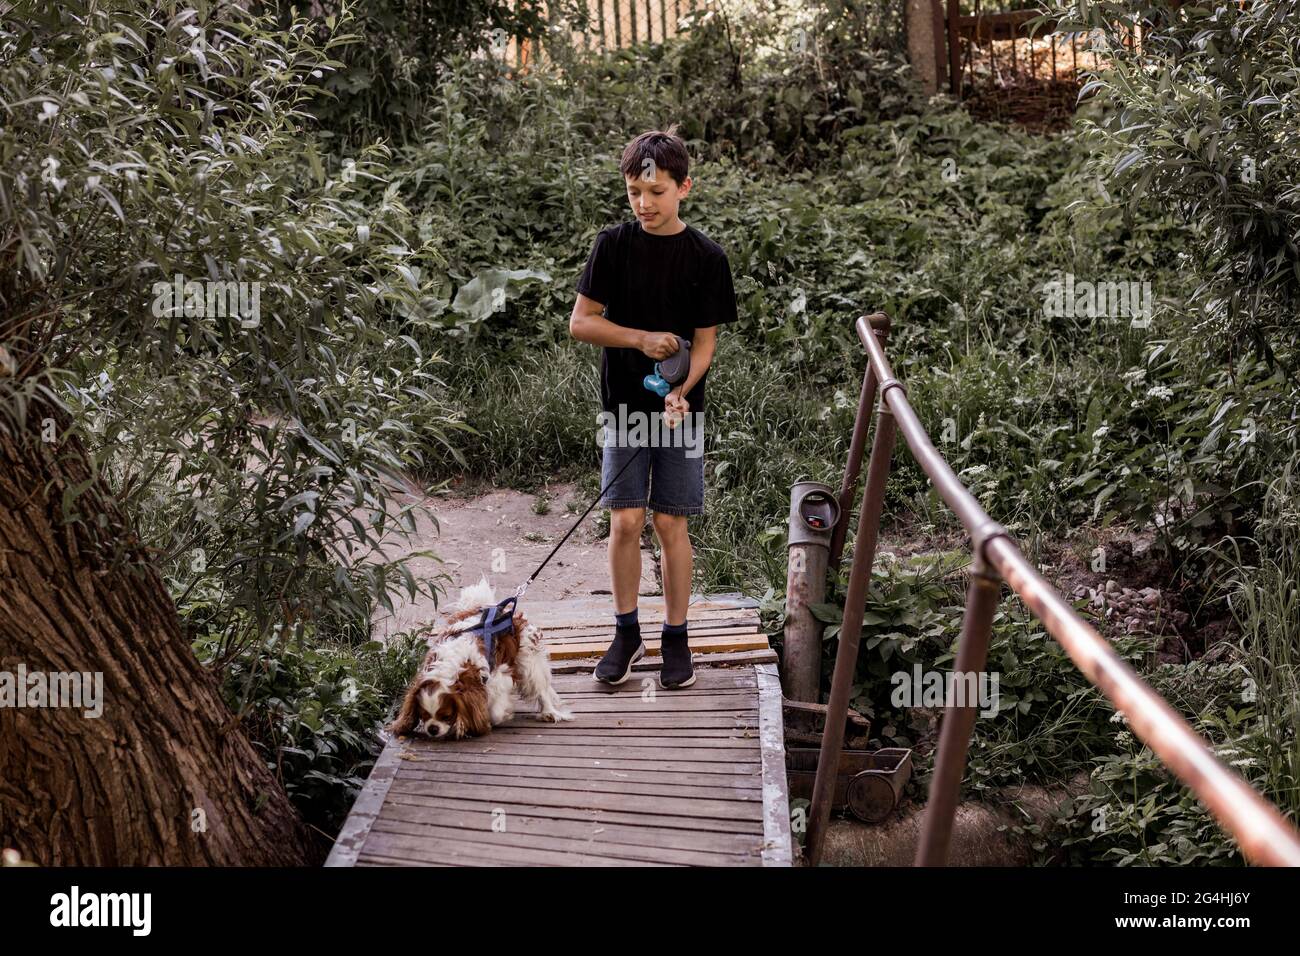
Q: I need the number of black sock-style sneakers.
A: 2